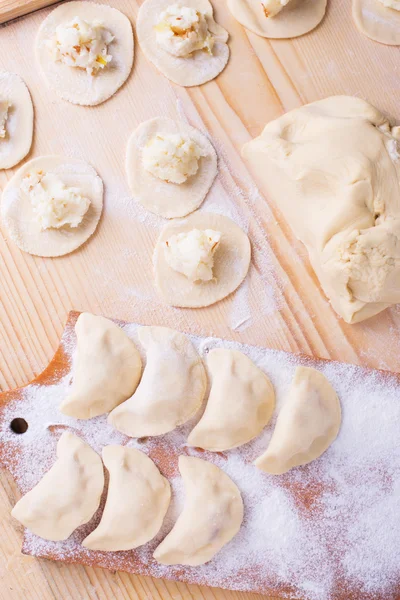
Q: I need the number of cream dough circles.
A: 8